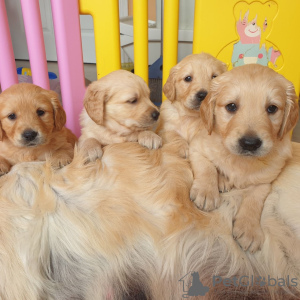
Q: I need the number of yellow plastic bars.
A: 3